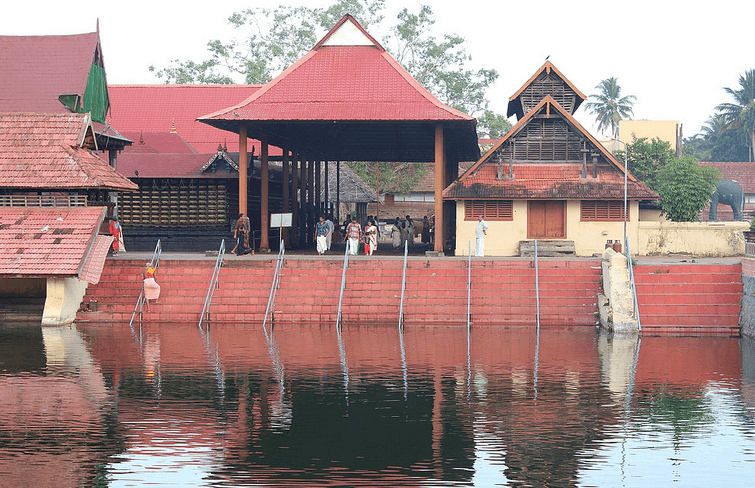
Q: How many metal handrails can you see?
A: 8